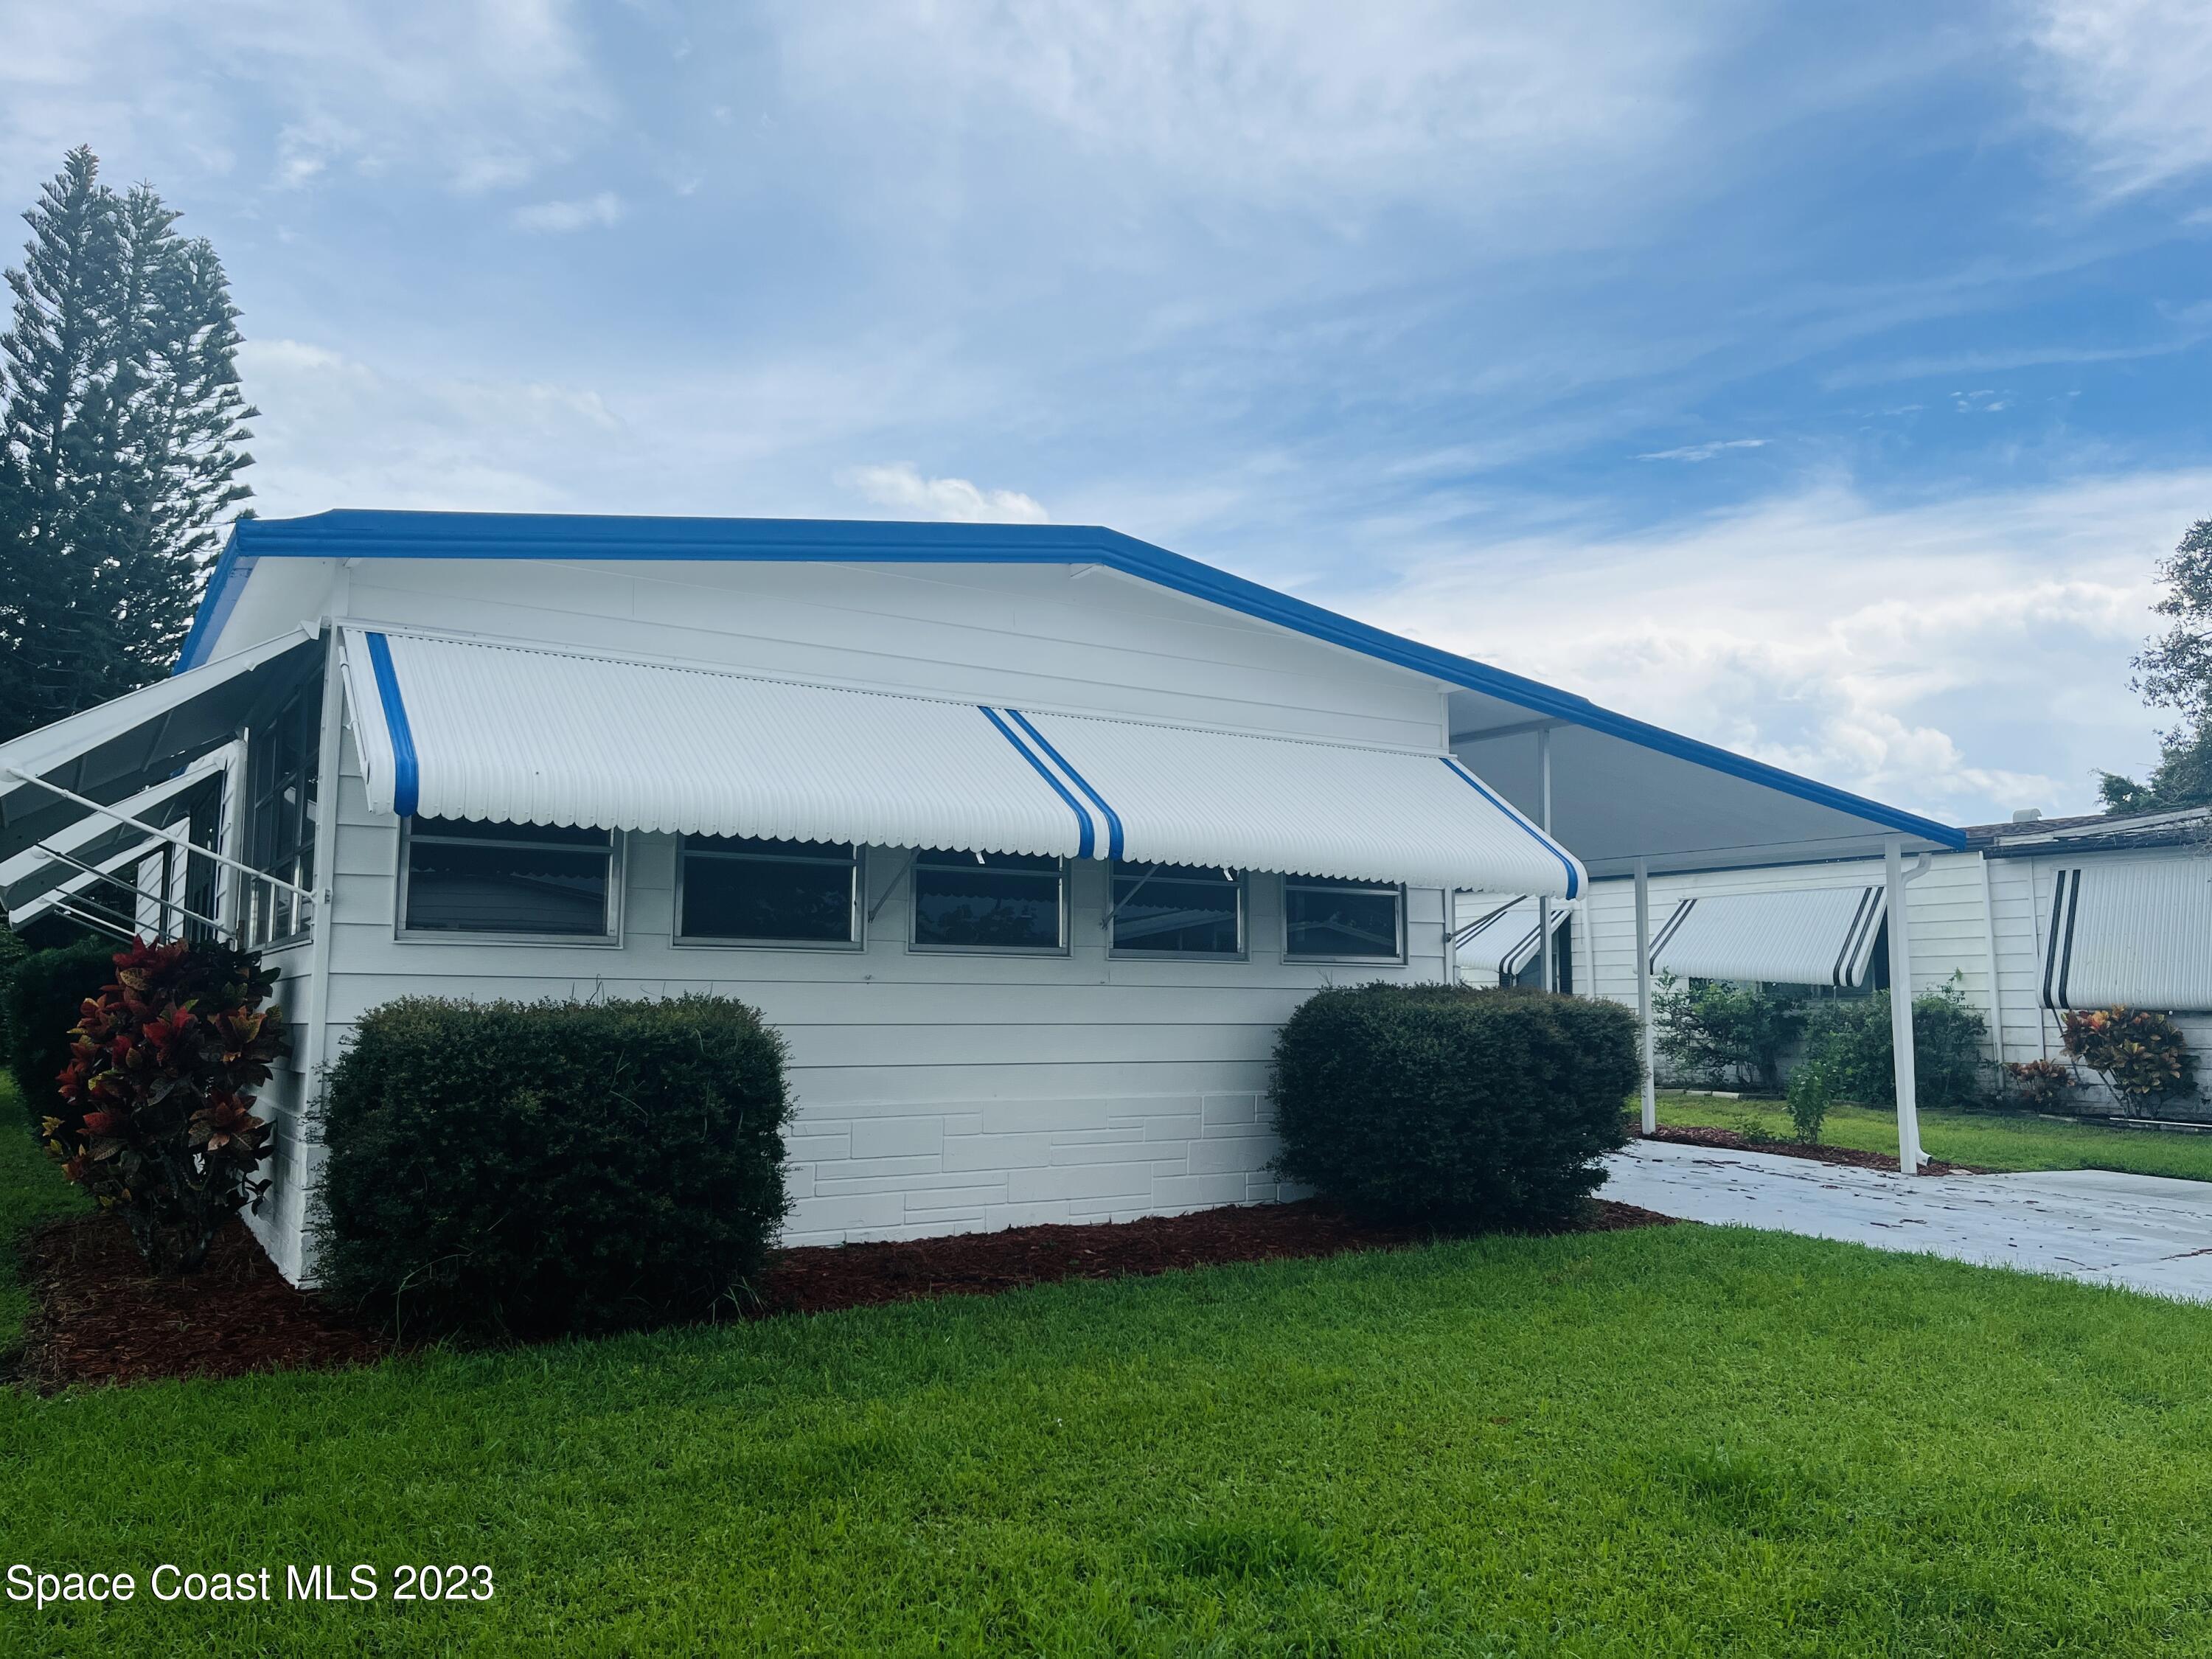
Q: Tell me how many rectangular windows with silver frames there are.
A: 5